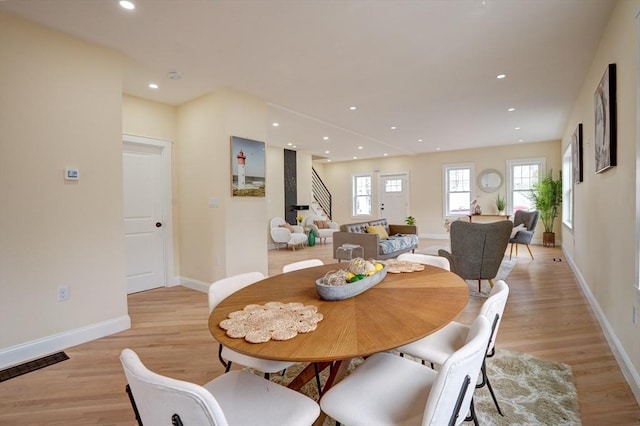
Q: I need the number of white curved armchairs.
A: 2